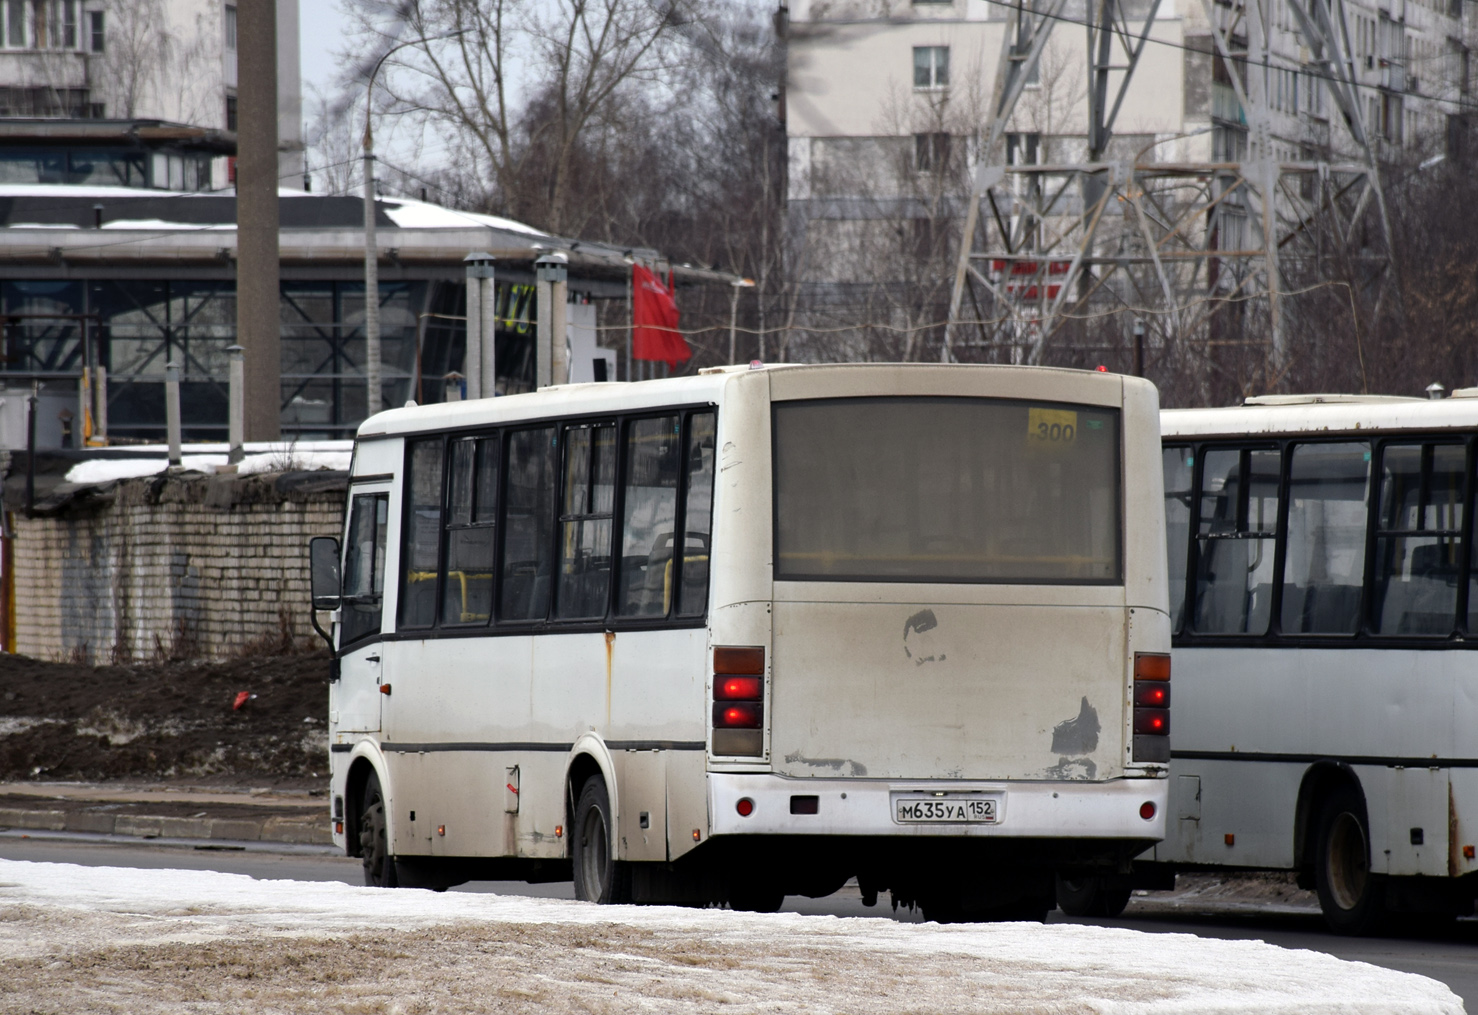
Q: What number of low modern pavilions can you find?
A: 1